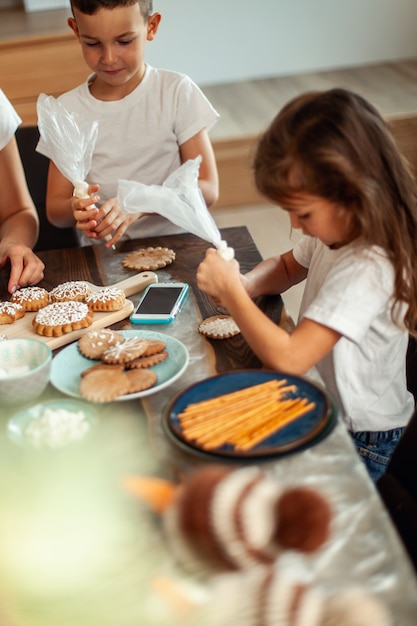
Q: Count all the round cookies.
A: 14